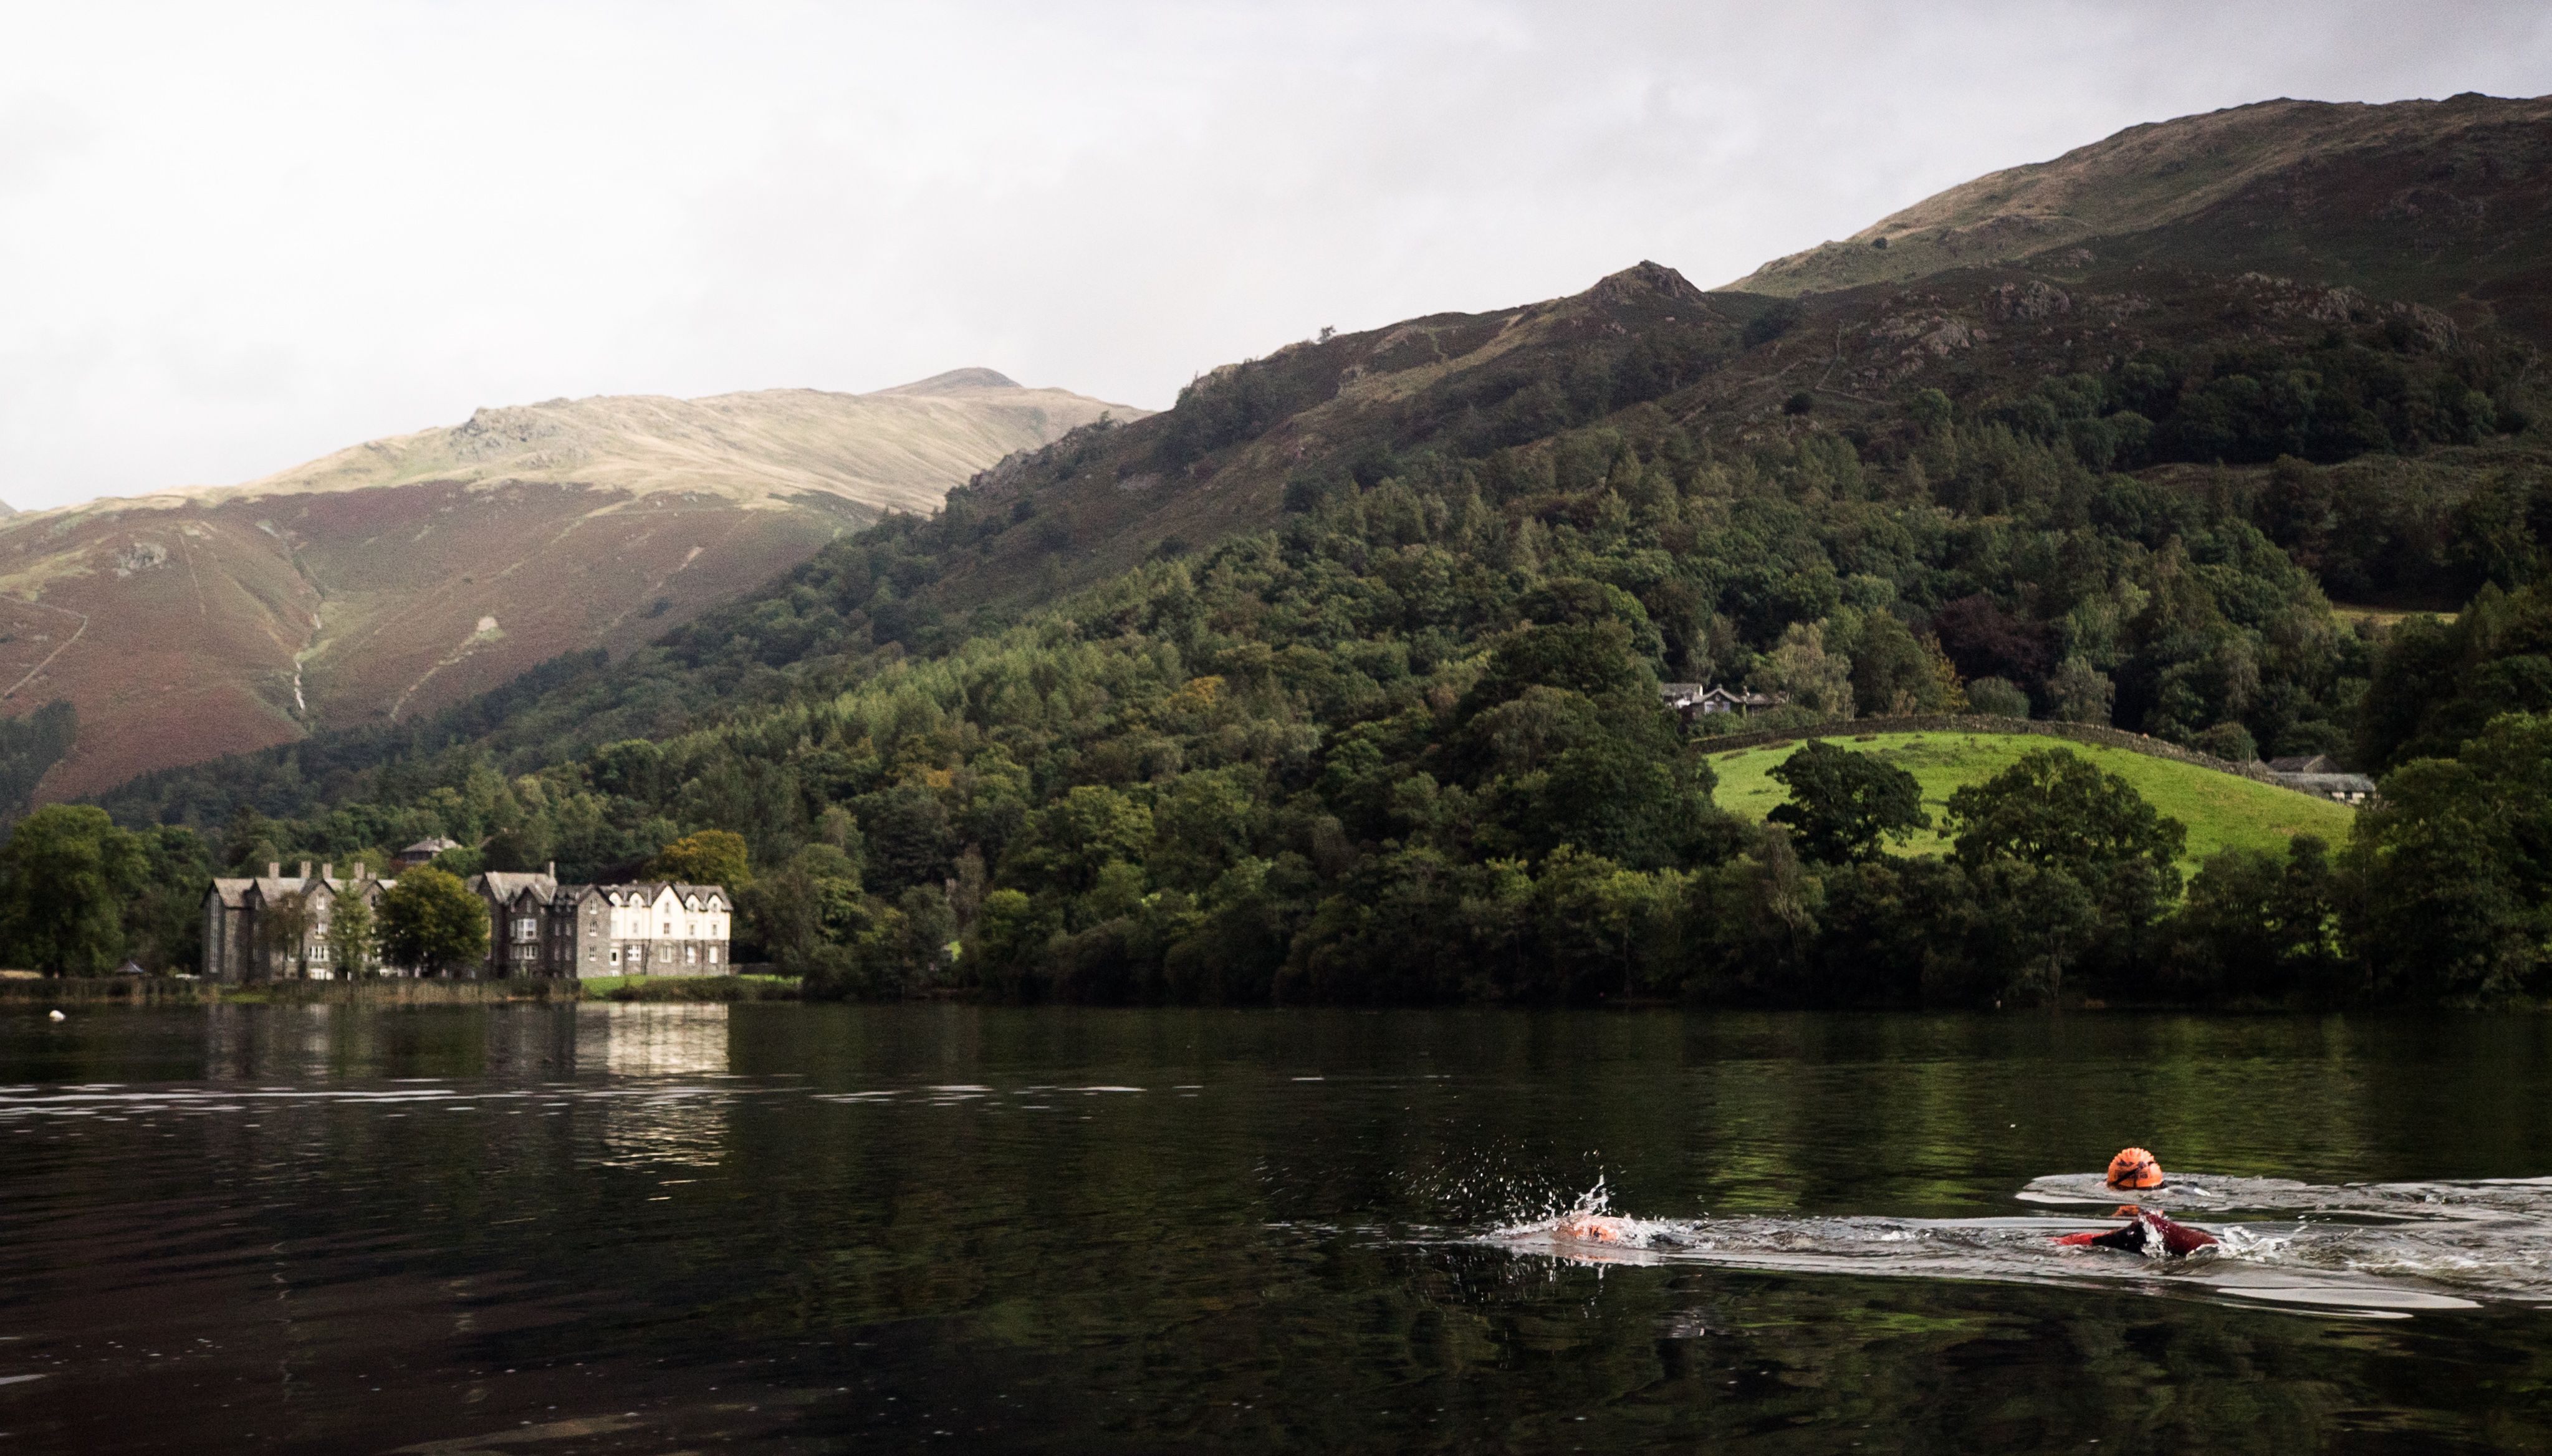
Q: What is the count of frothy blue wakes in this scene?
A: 0